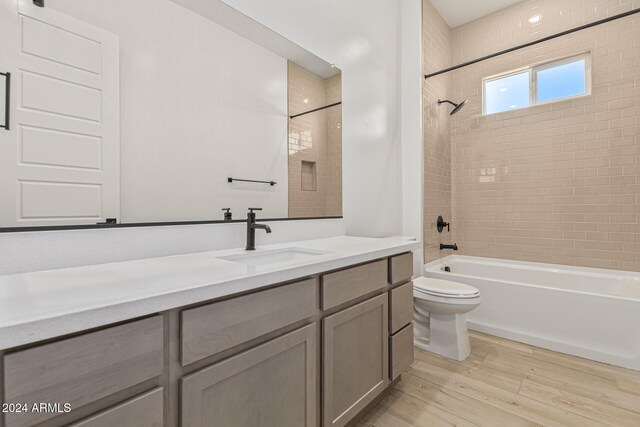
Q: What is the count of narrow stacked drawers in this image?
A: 3